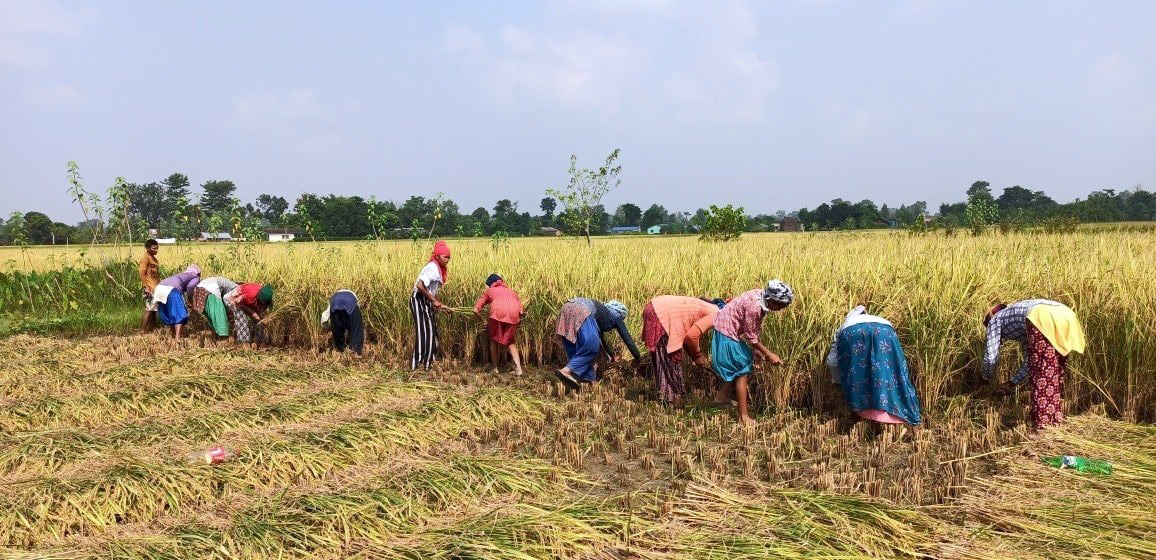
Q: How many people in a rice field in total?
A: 12